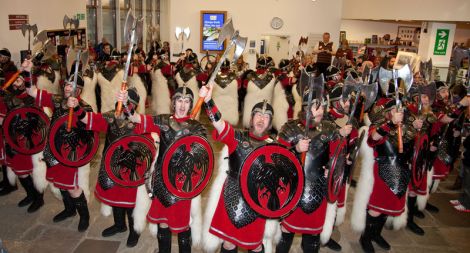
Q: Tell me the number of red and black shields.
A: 7